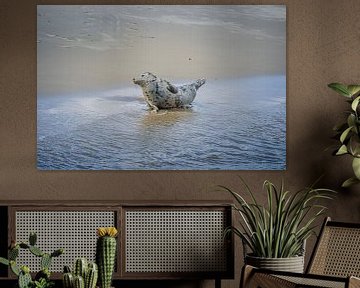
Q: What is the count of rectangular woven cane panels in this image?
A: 2